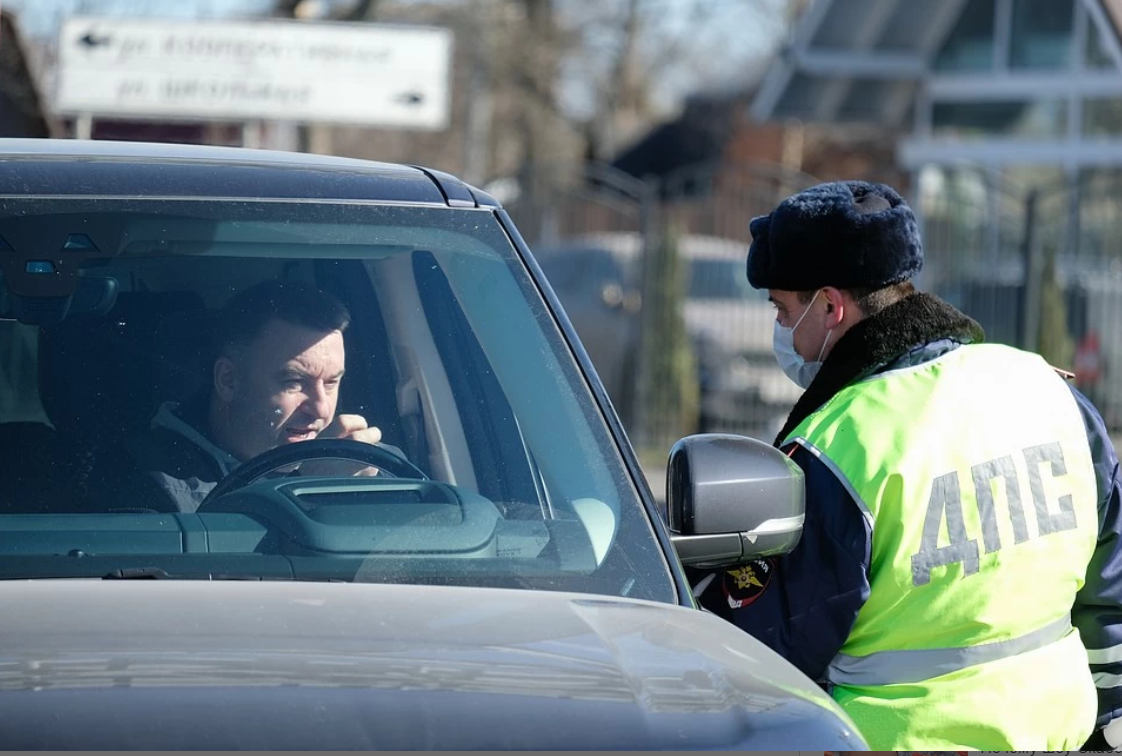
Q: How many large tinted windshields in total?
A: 1